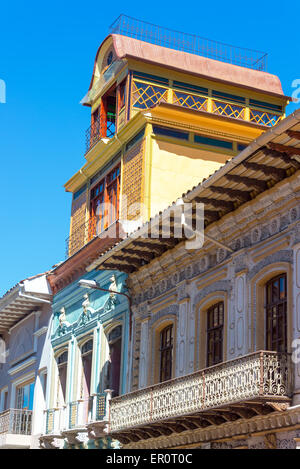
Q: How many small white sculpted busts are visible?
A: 3